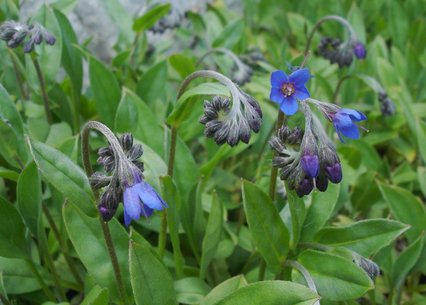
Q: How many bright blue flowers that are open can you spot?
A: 3